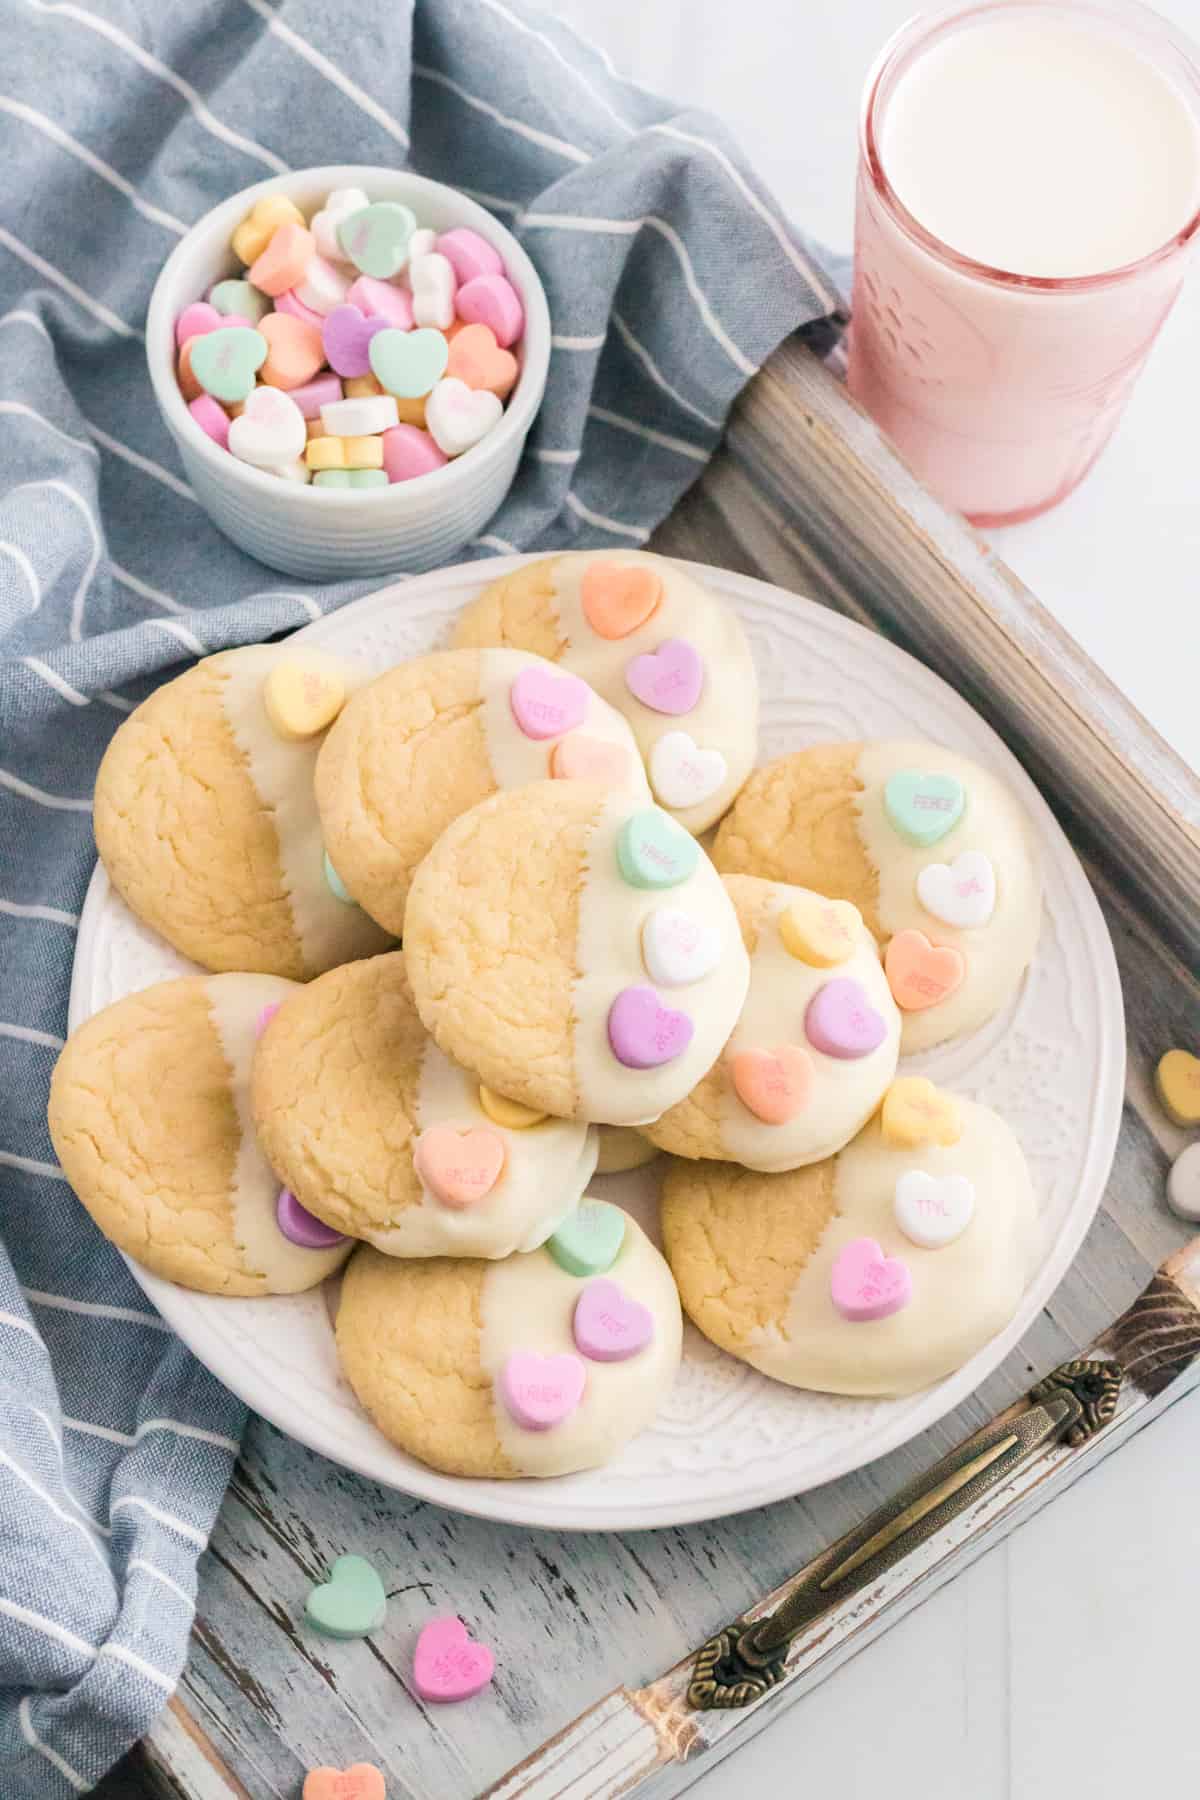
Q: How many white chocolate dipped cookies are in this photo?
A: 10